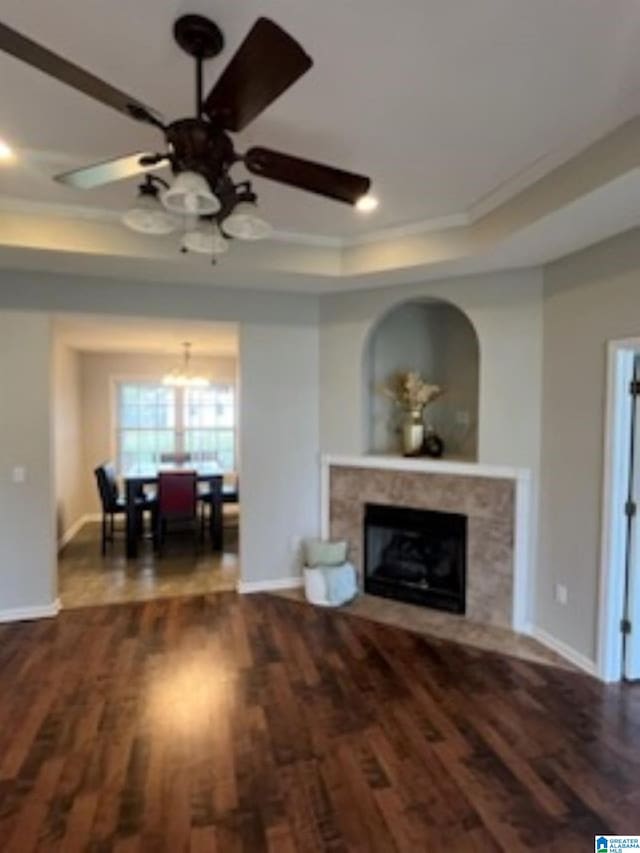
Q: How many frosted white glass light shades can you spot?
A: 4